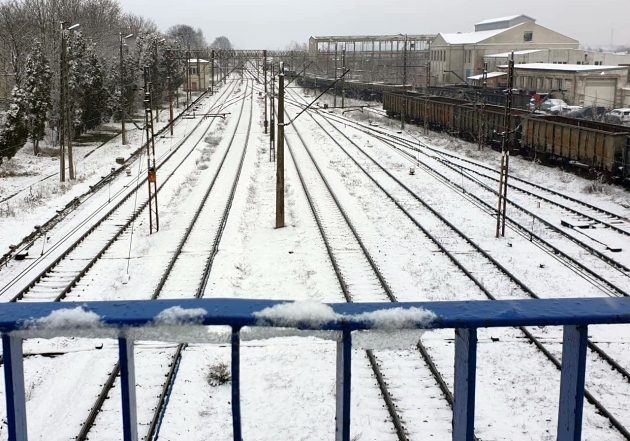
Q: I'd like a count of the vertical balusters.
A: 6